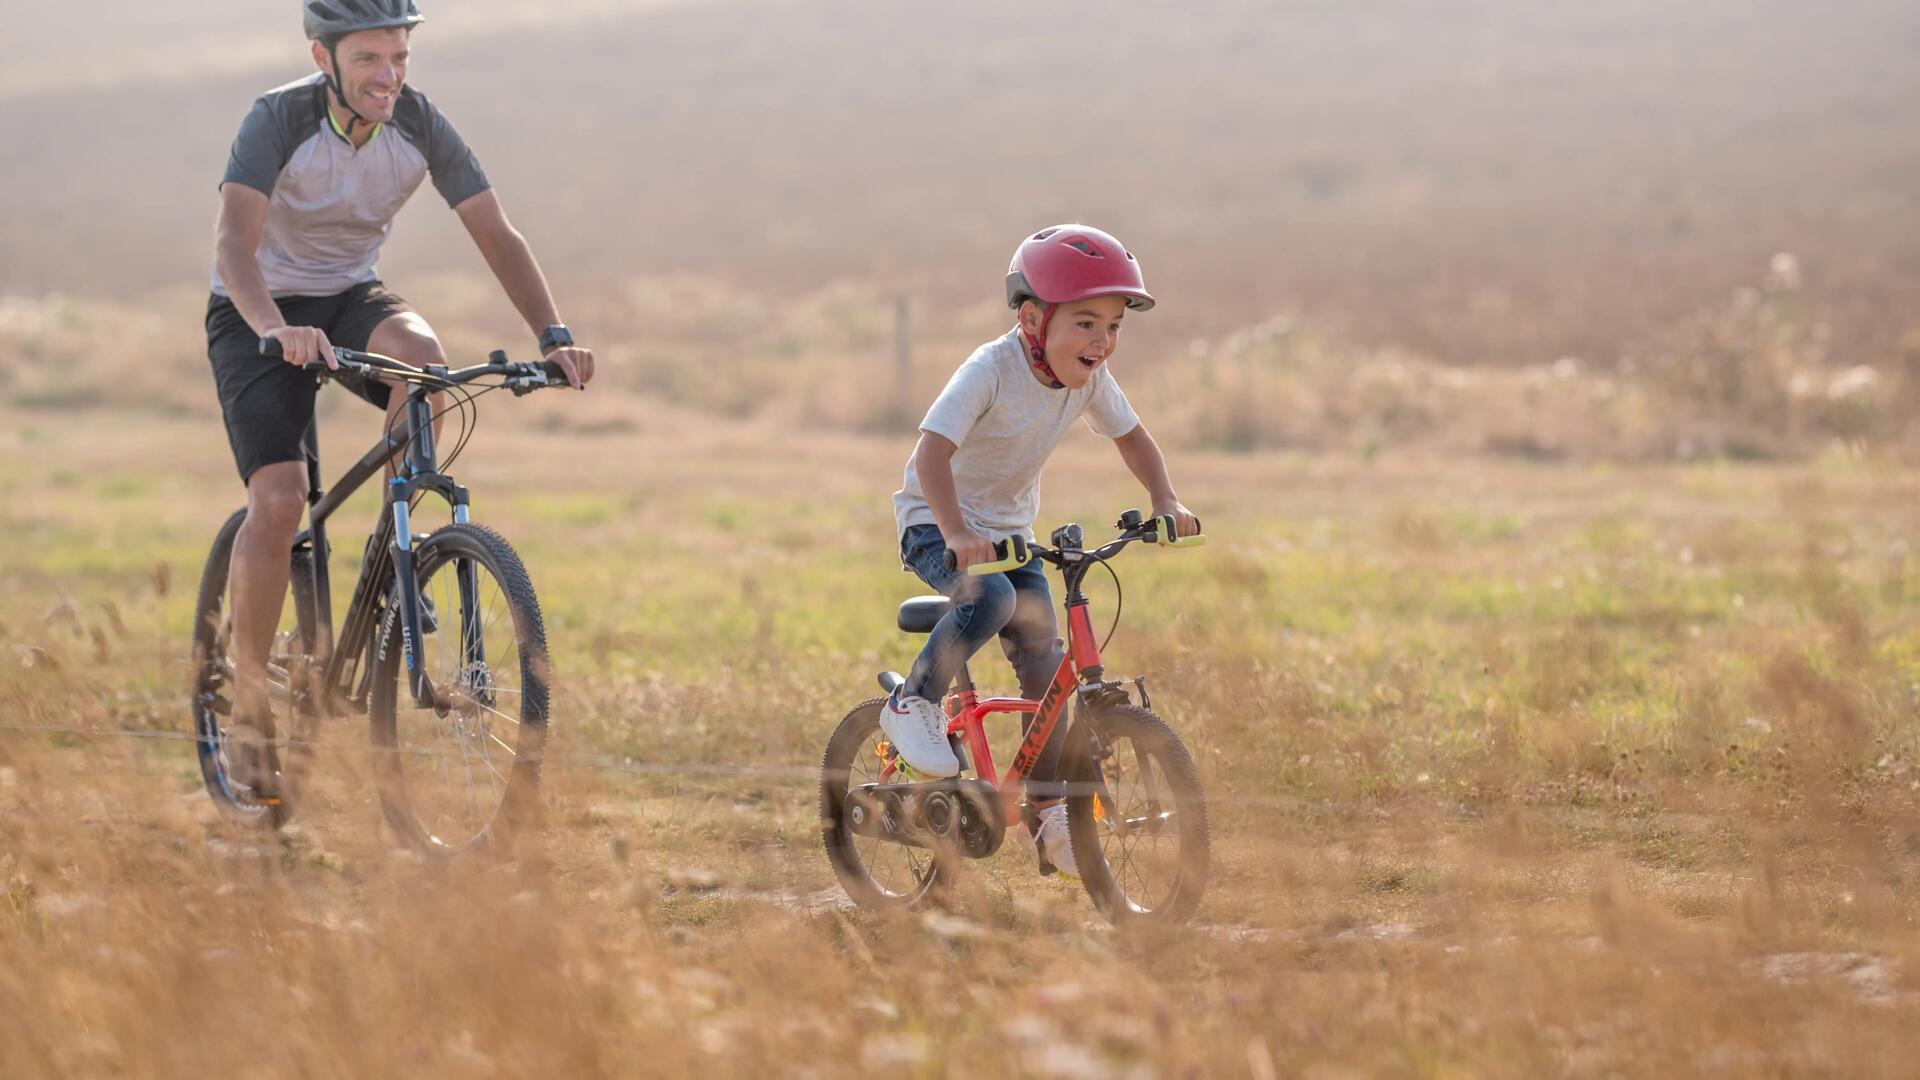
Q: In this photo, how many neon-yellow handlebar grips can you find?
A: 2